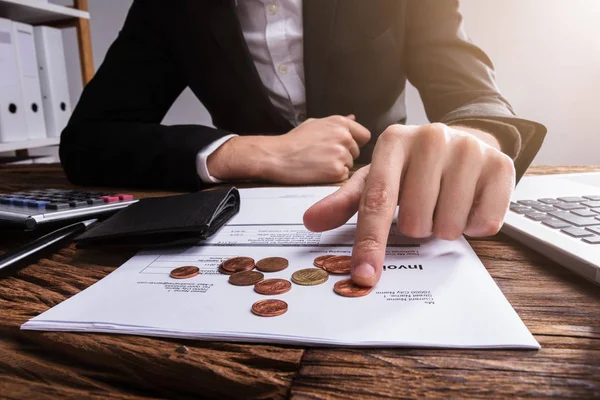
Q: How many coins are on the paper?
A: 11